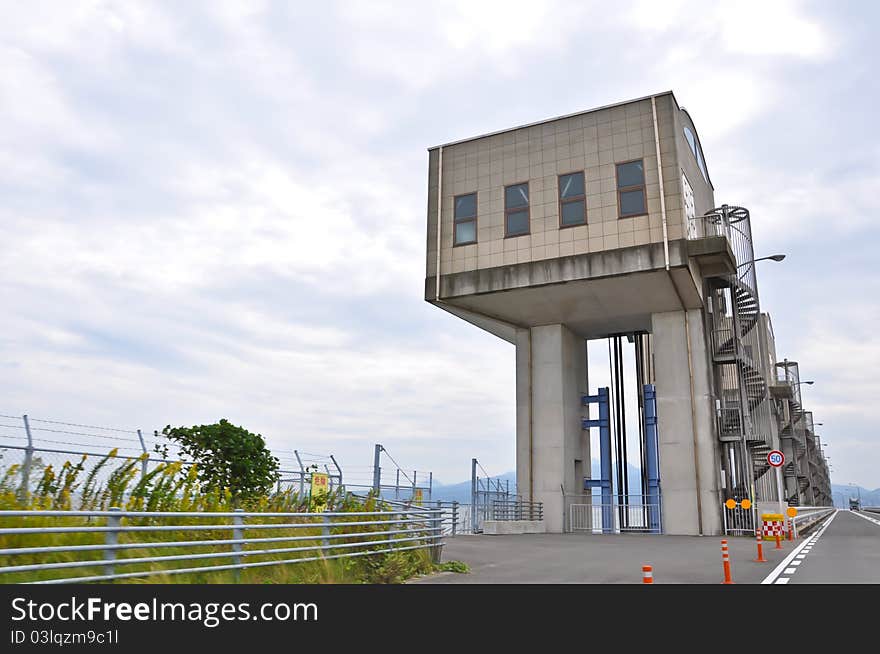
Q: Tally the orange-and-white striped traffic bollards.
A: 5